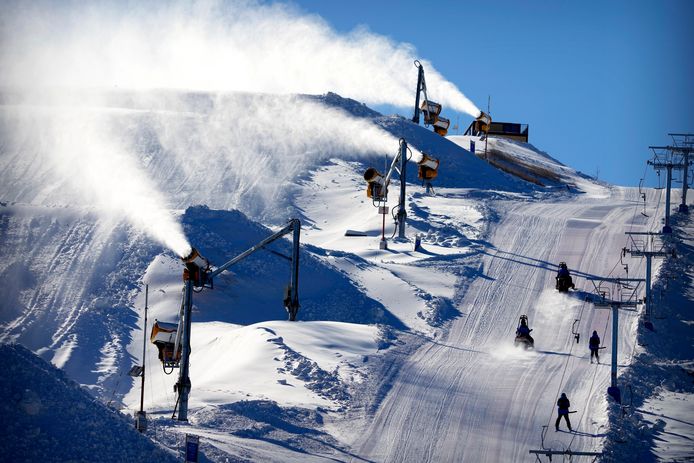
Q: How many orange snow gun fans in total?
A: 7